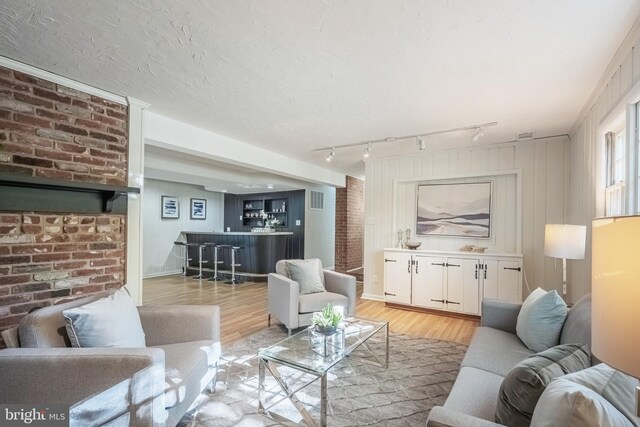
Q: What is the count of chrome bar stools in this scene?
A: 4